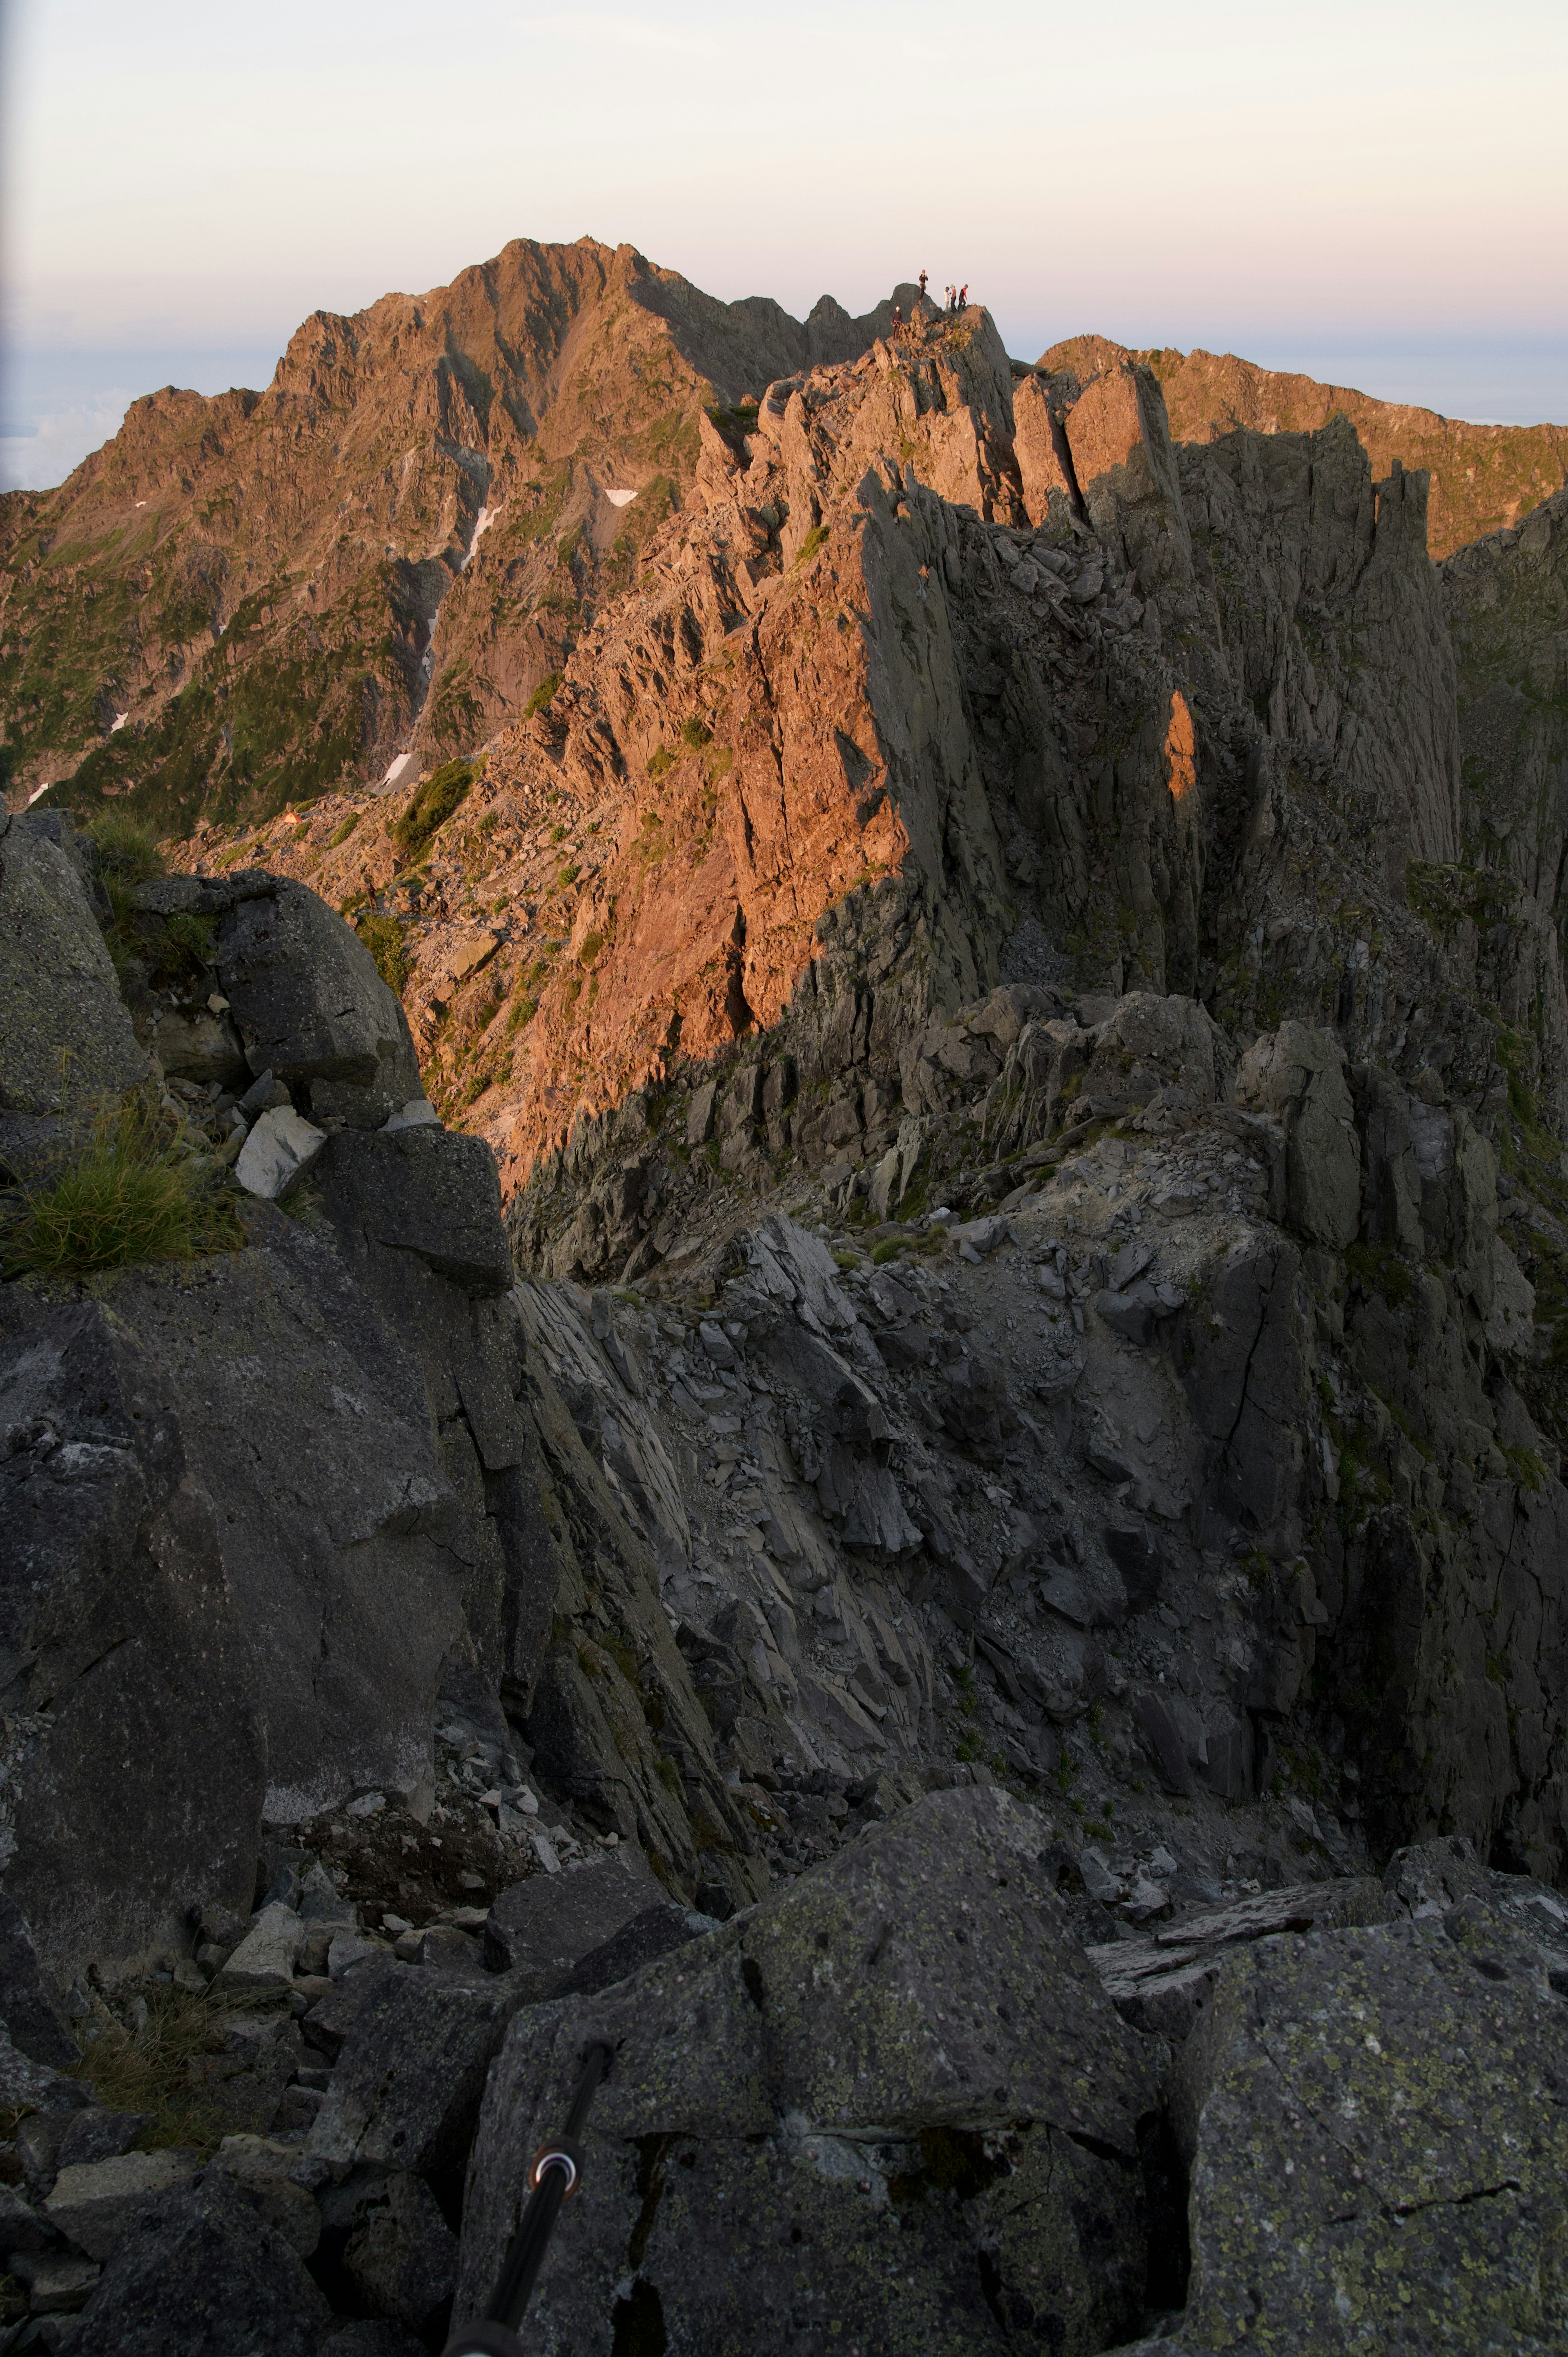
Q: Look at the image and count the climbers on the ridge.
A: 5